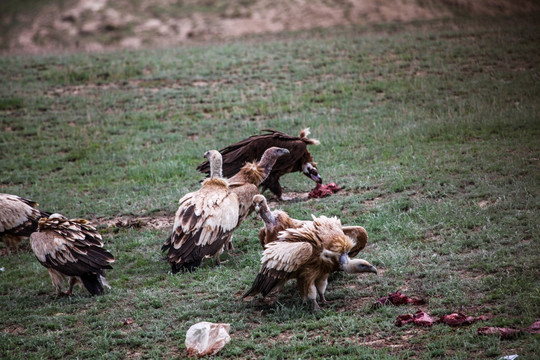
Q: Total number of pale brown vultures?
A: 6